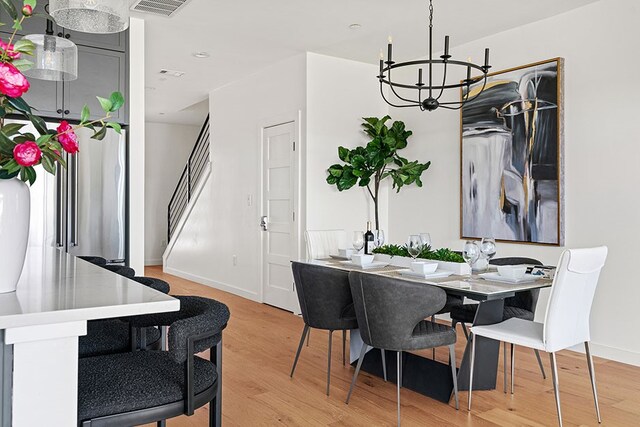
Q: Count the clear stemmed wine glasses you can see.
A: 6